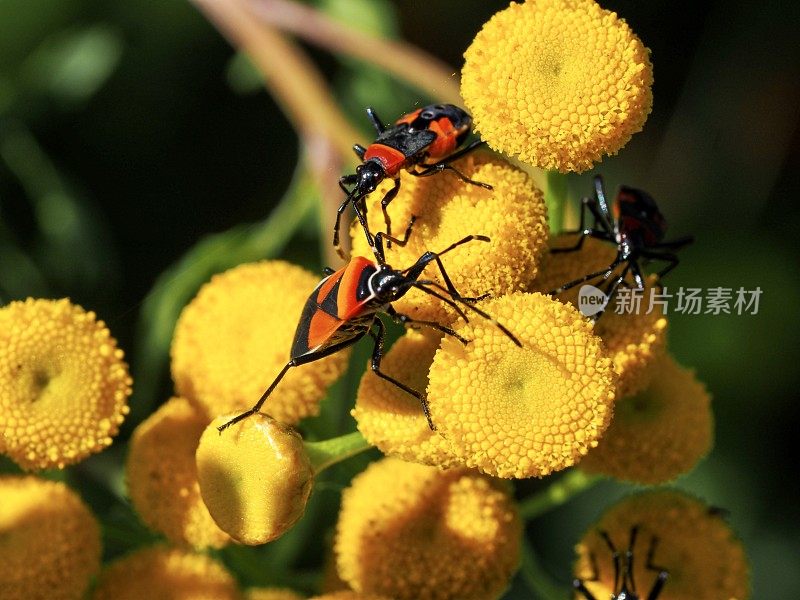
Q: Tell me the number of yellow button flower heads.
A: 14